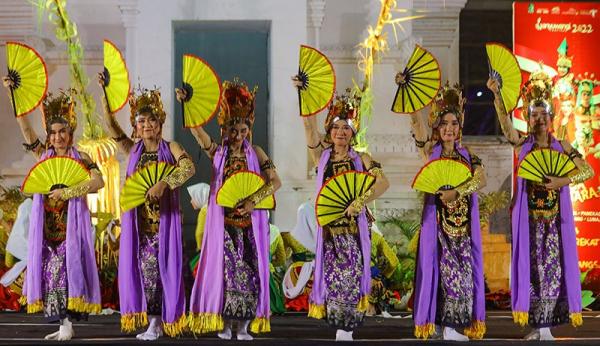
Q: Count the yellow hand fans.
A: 12